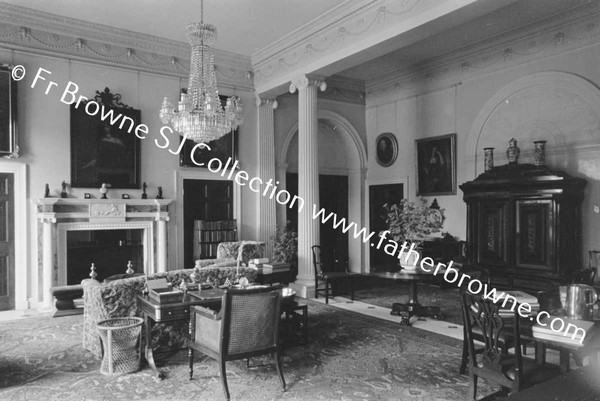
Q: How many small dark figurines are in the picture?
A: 4